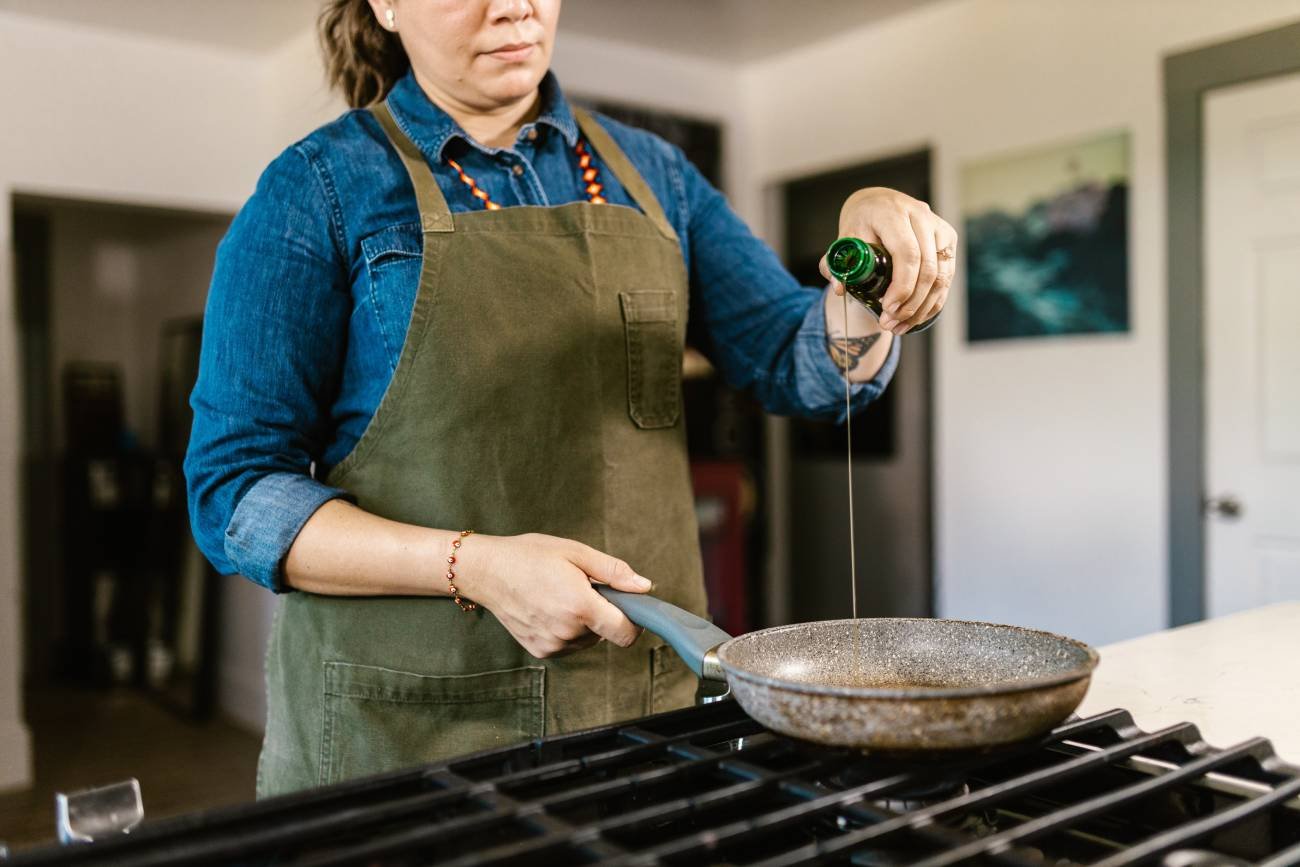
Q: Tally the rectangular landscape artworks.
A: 1